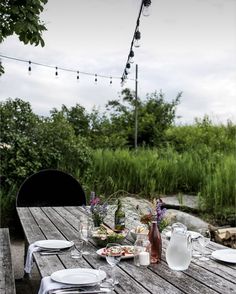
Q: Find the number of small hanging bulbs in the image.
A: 11